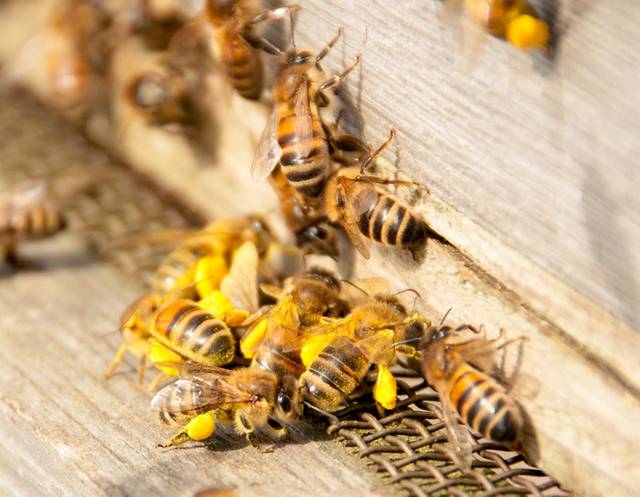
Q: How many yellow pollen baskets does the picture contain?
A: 8